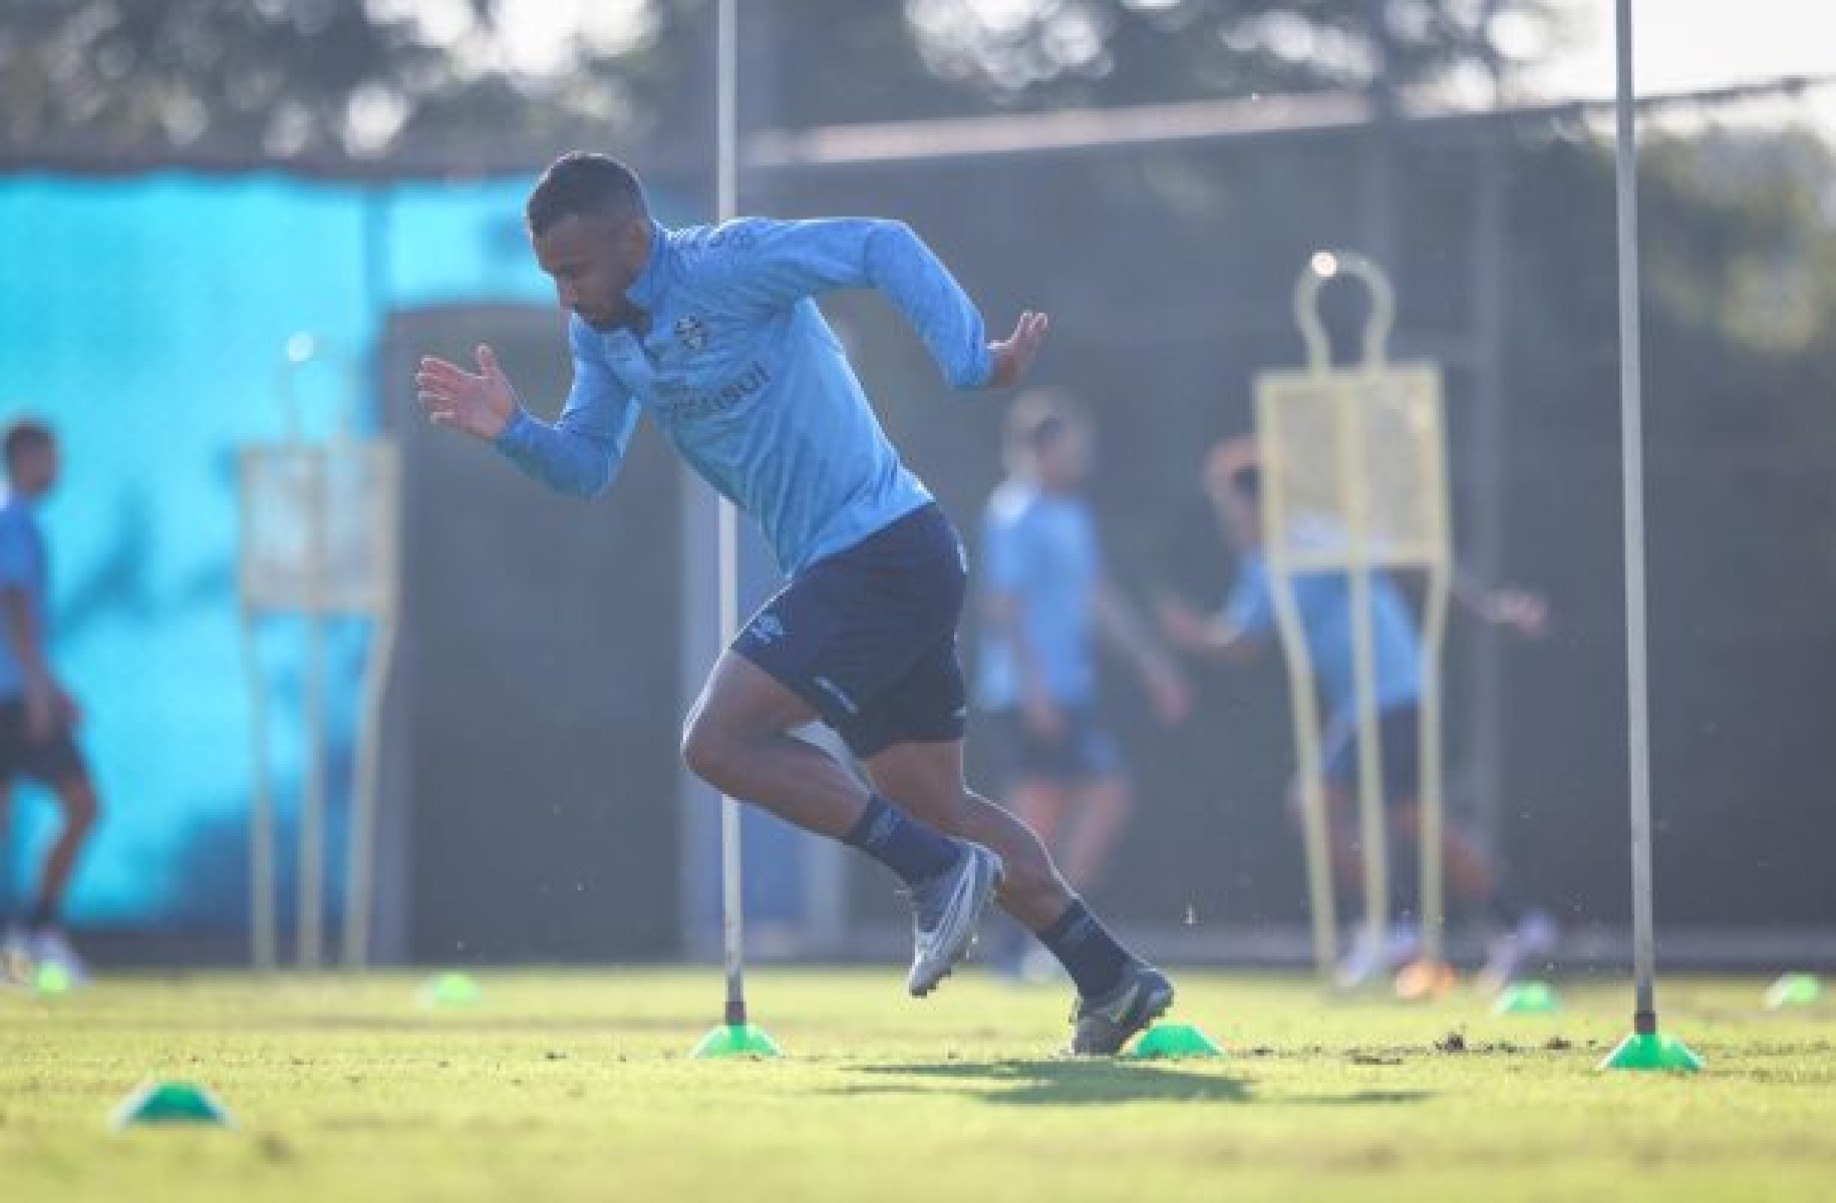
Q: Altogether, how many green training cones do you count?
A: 8